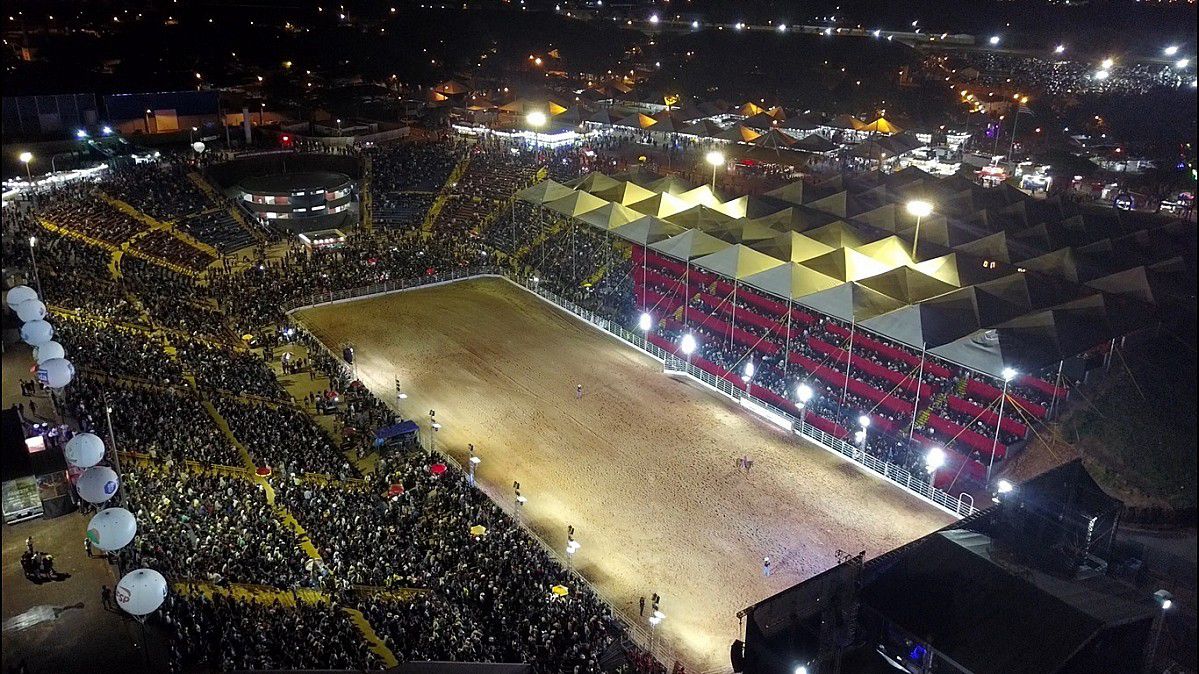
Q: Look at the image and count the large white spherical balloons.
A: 9